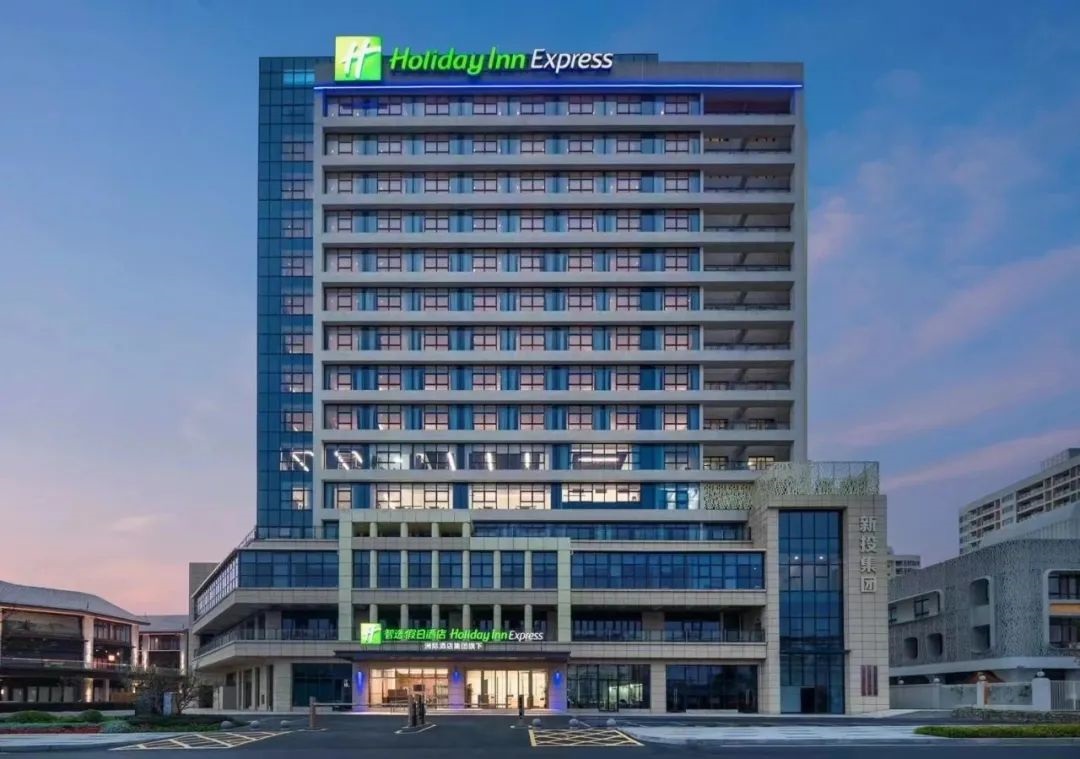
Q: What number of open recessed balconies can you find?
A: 10